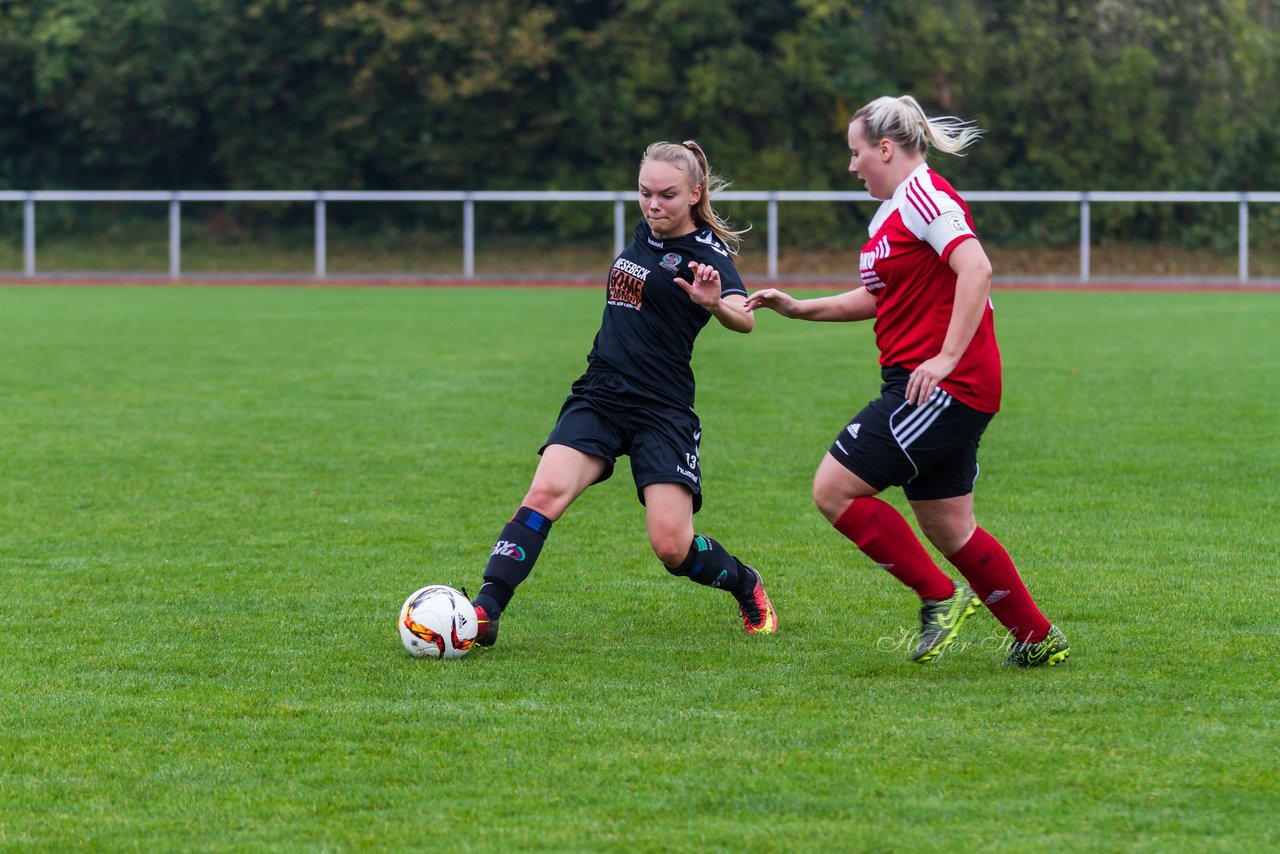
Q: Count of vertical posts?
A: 8